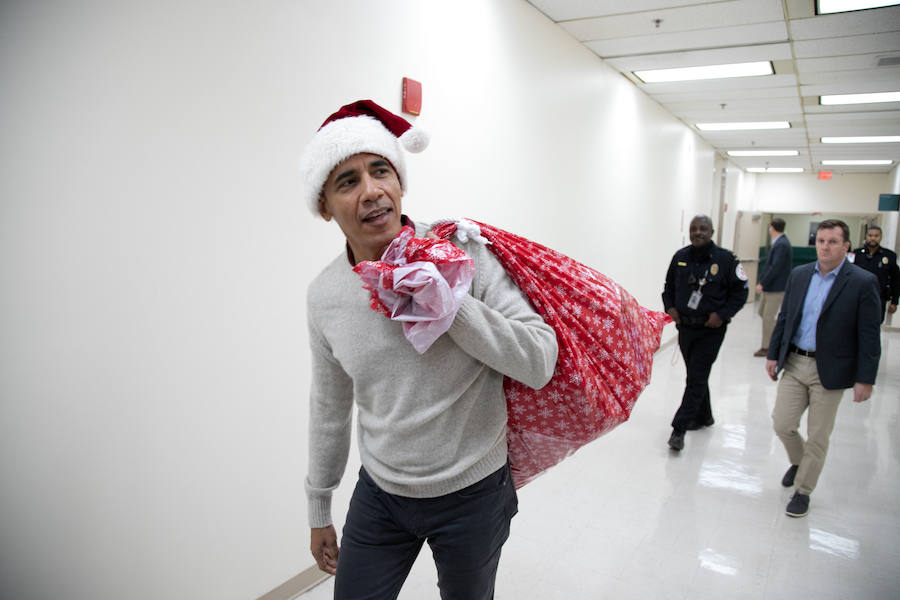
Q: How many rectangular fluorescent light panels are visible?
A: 8